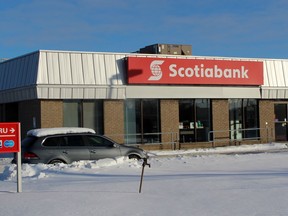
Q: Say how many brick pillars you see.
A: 5